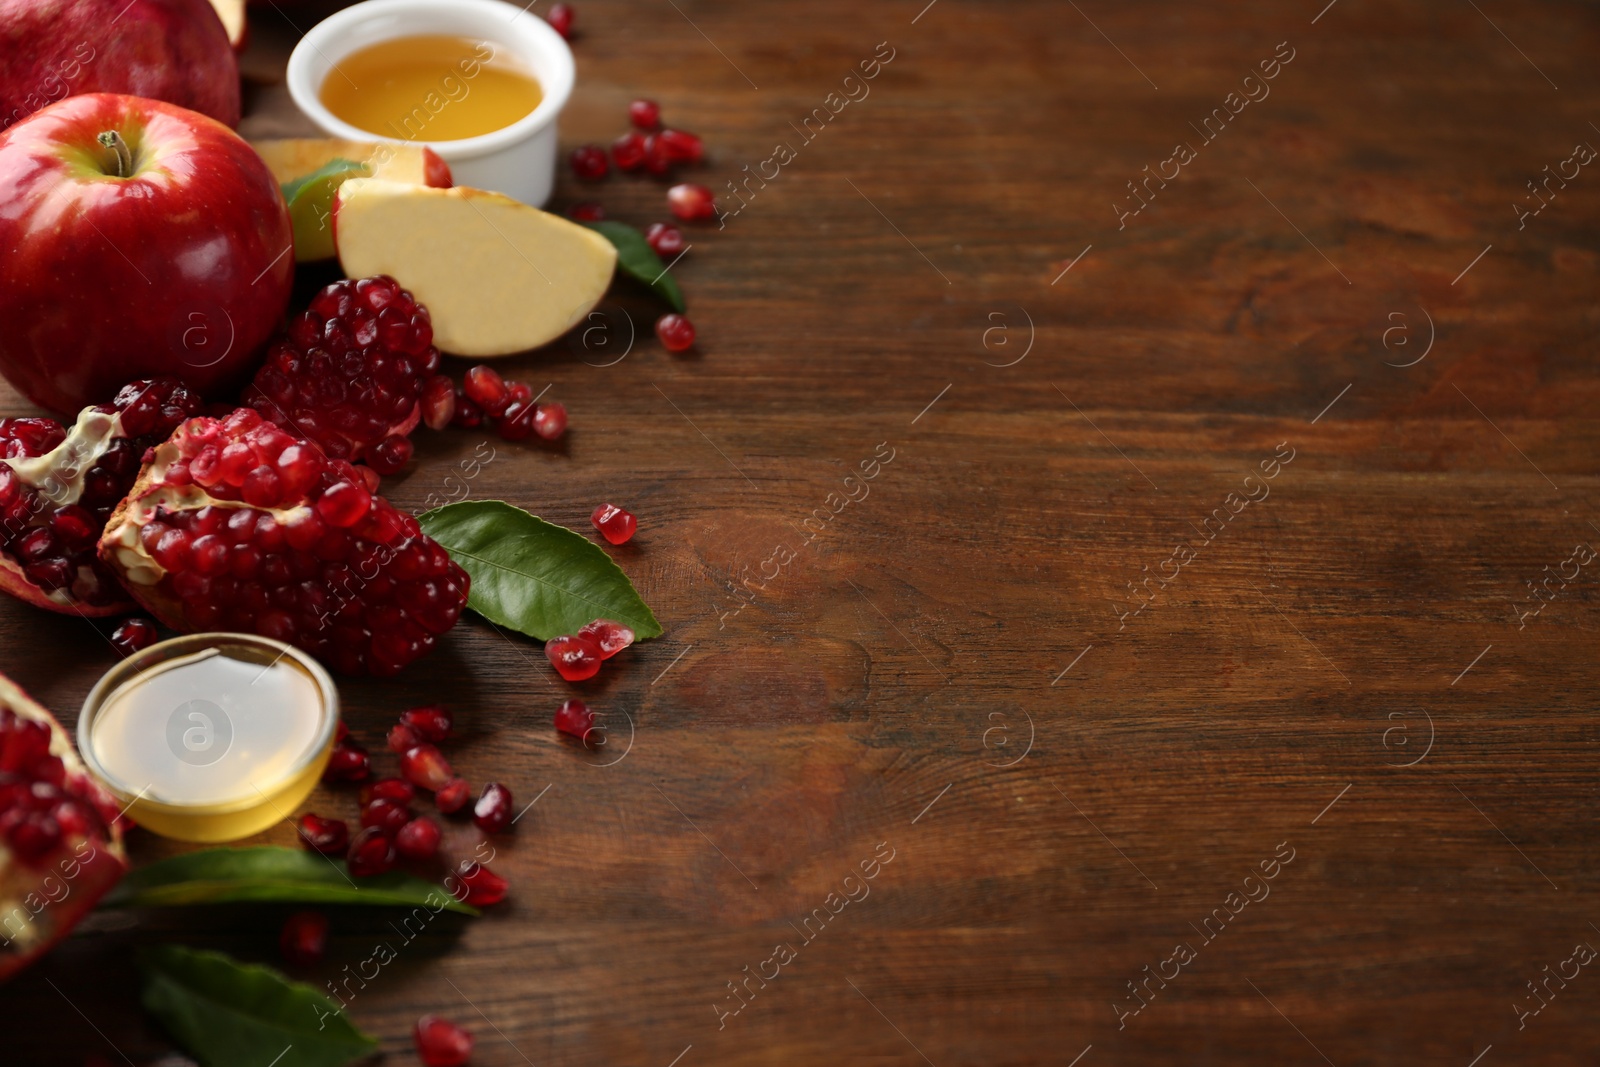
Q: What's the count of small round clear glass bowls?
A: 1